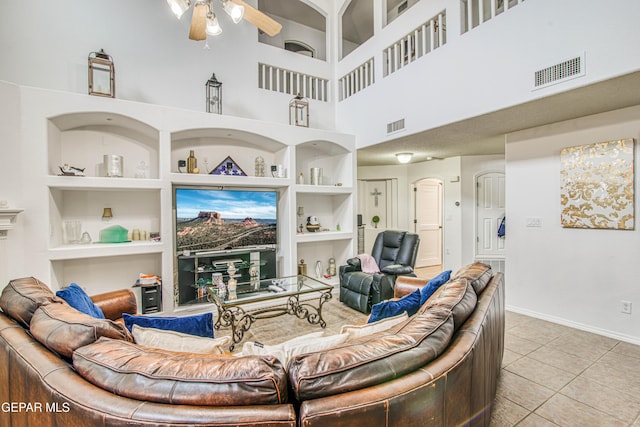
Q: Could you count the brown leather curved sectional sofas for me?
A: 1